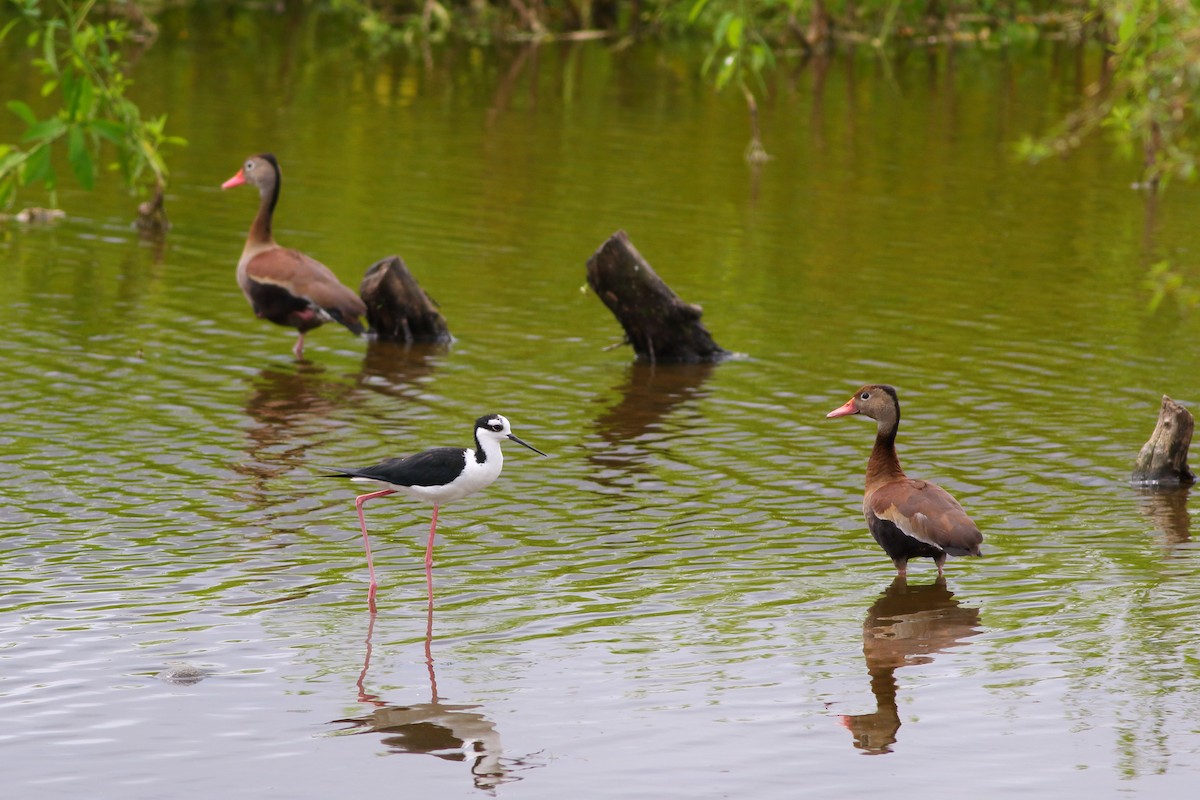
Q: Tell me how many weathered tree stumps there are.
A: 3